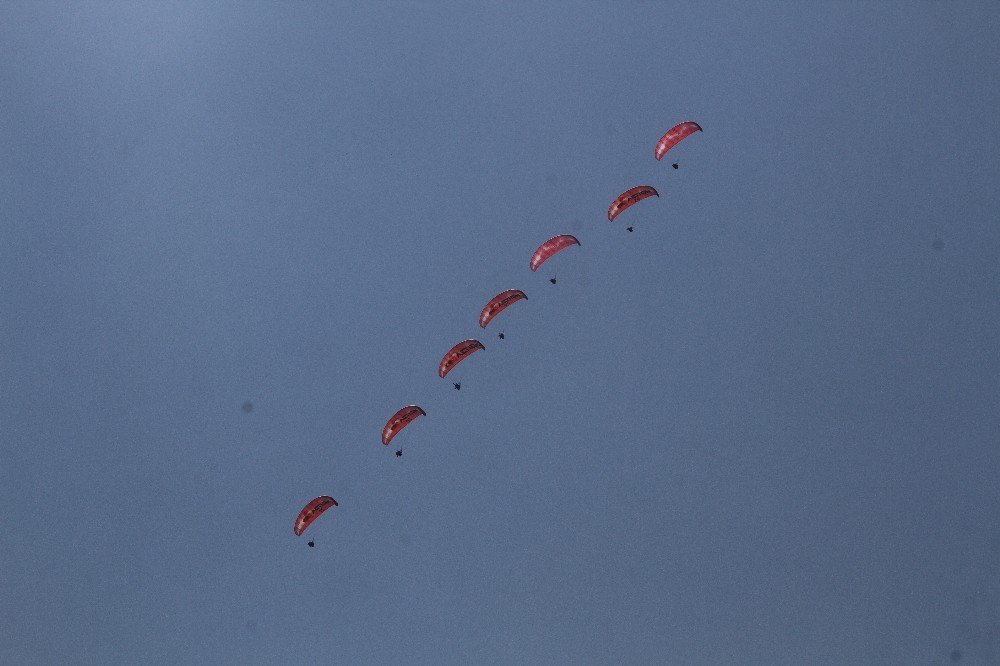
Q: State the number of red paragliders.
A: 7